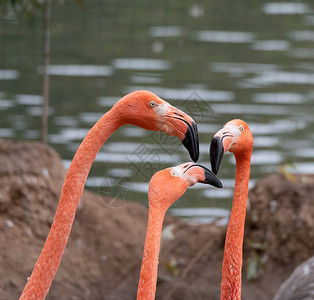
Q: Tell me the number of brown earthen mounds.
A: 2